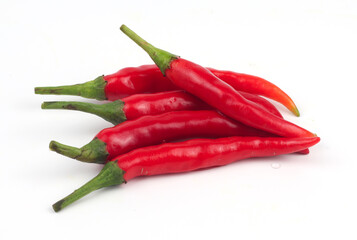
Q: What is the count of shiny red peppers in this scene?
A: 5